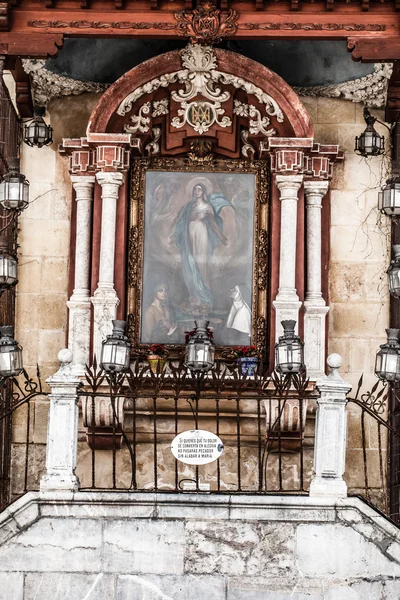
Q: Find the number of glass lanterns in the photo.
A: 11